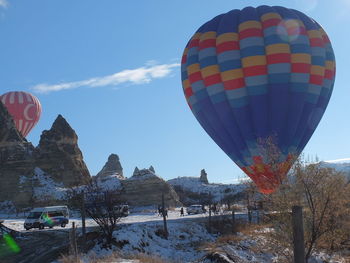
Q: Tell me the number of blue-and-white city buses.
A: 0